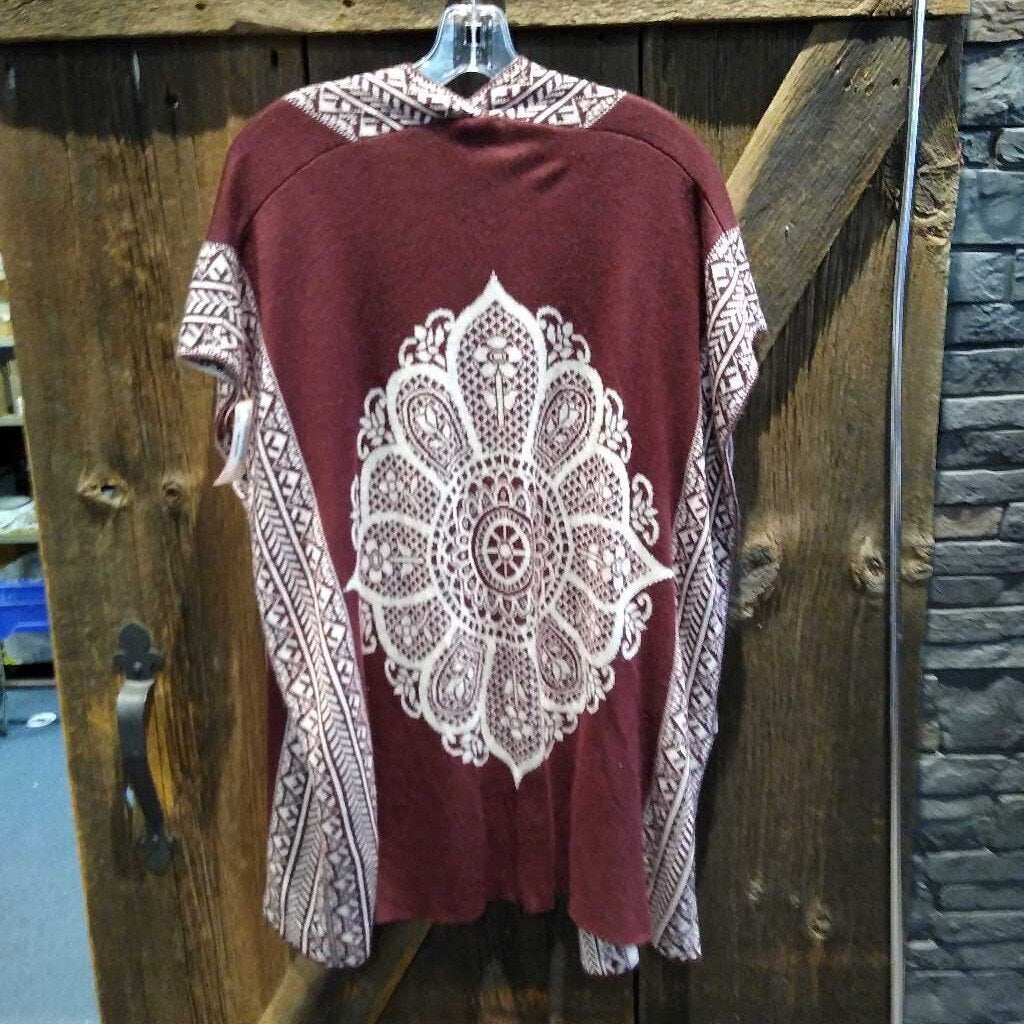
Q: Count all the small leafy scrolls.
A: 12